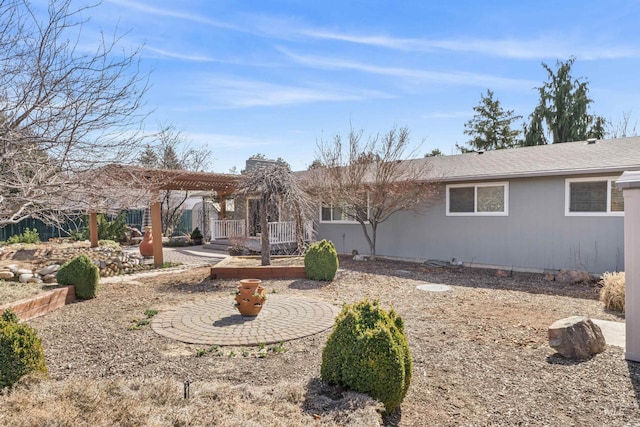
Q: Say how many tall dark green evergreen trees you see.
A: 2